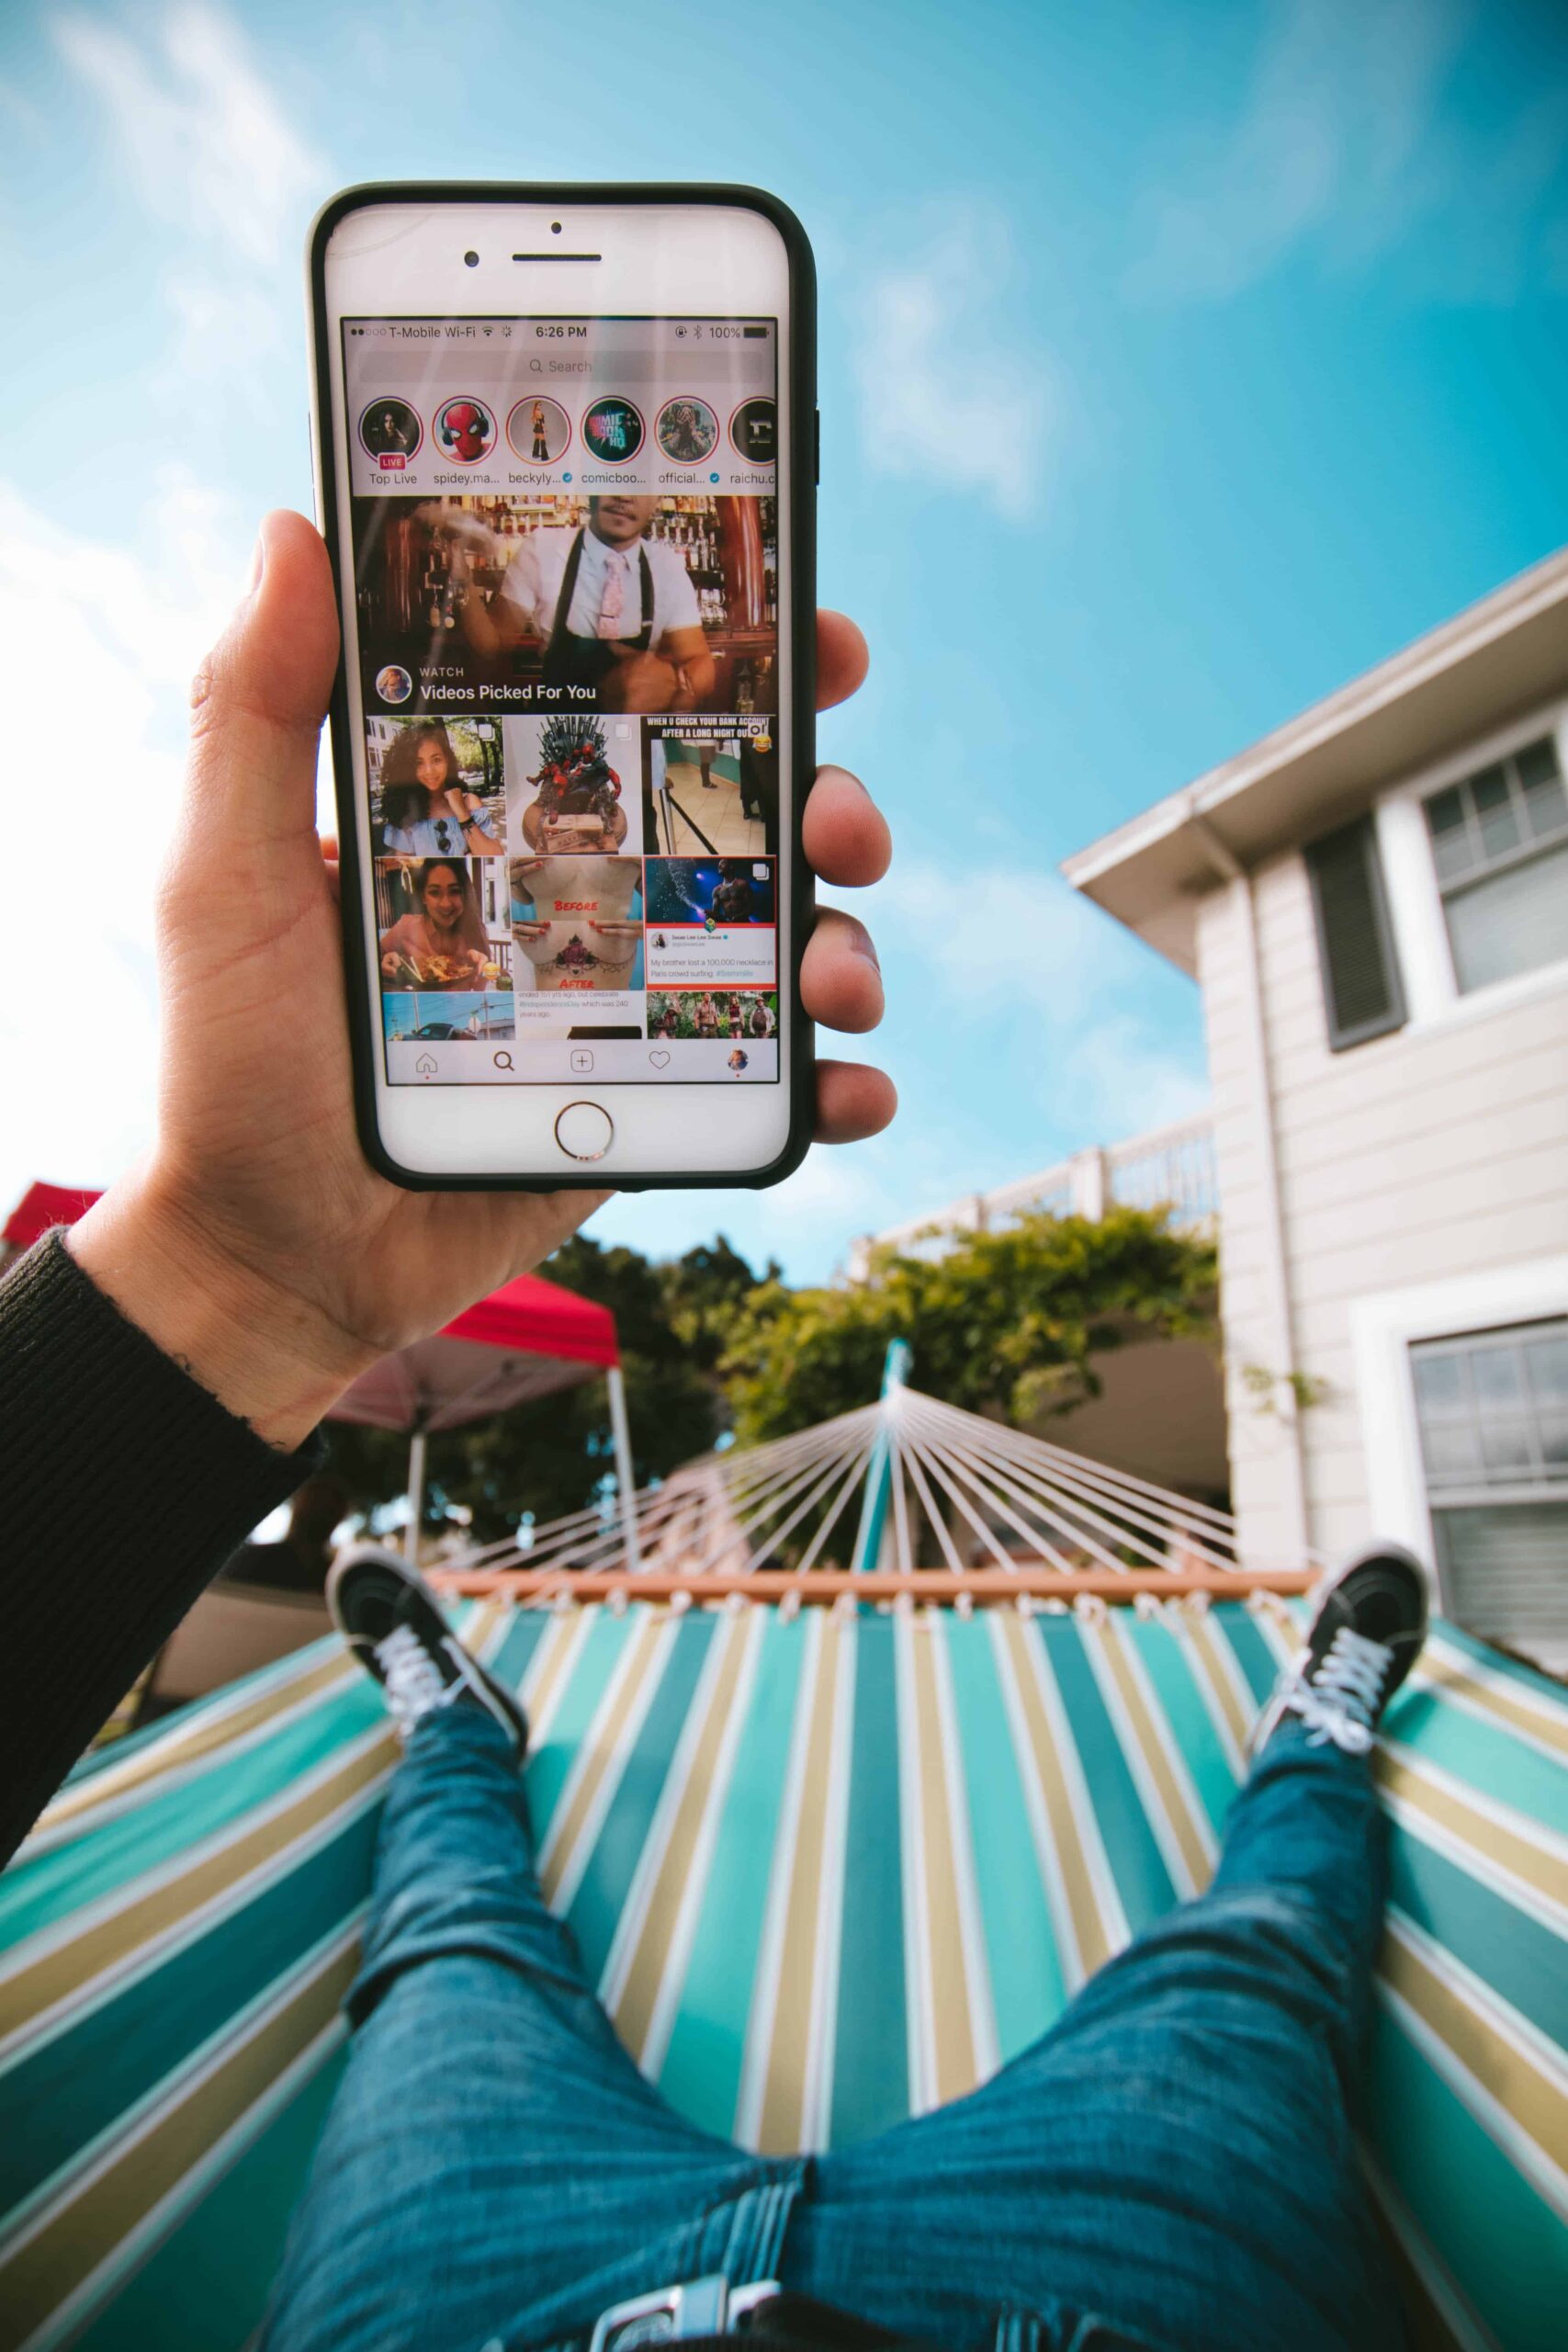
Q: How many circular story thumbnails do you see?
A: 6